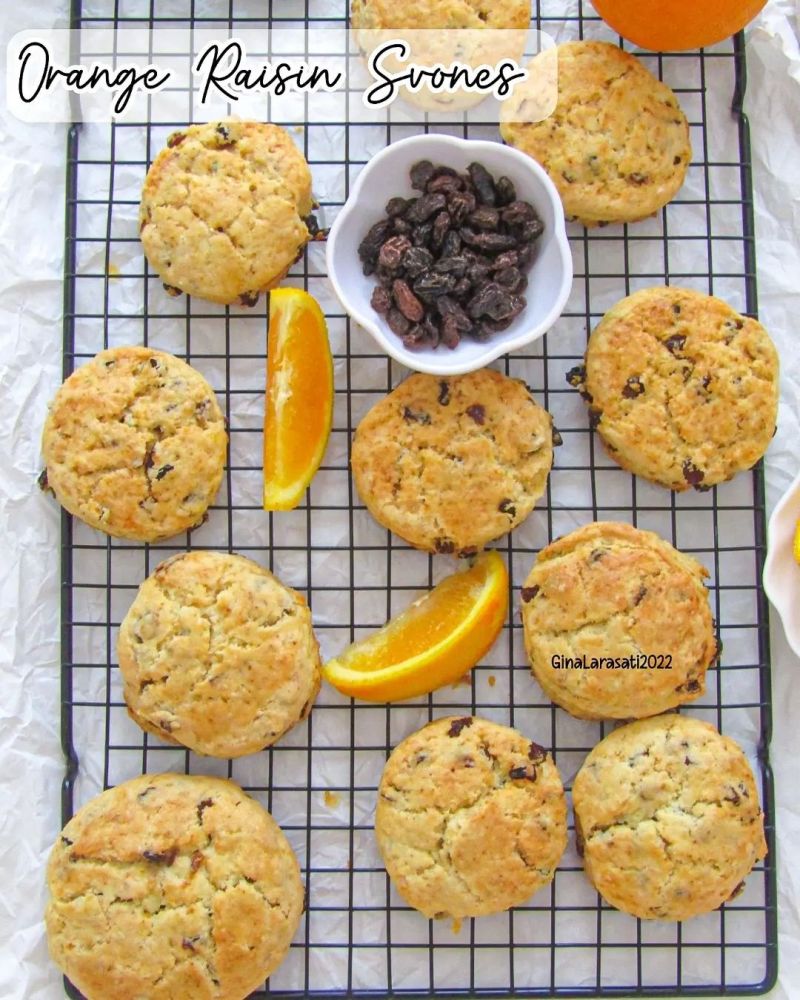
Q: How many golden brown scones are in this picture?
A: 11